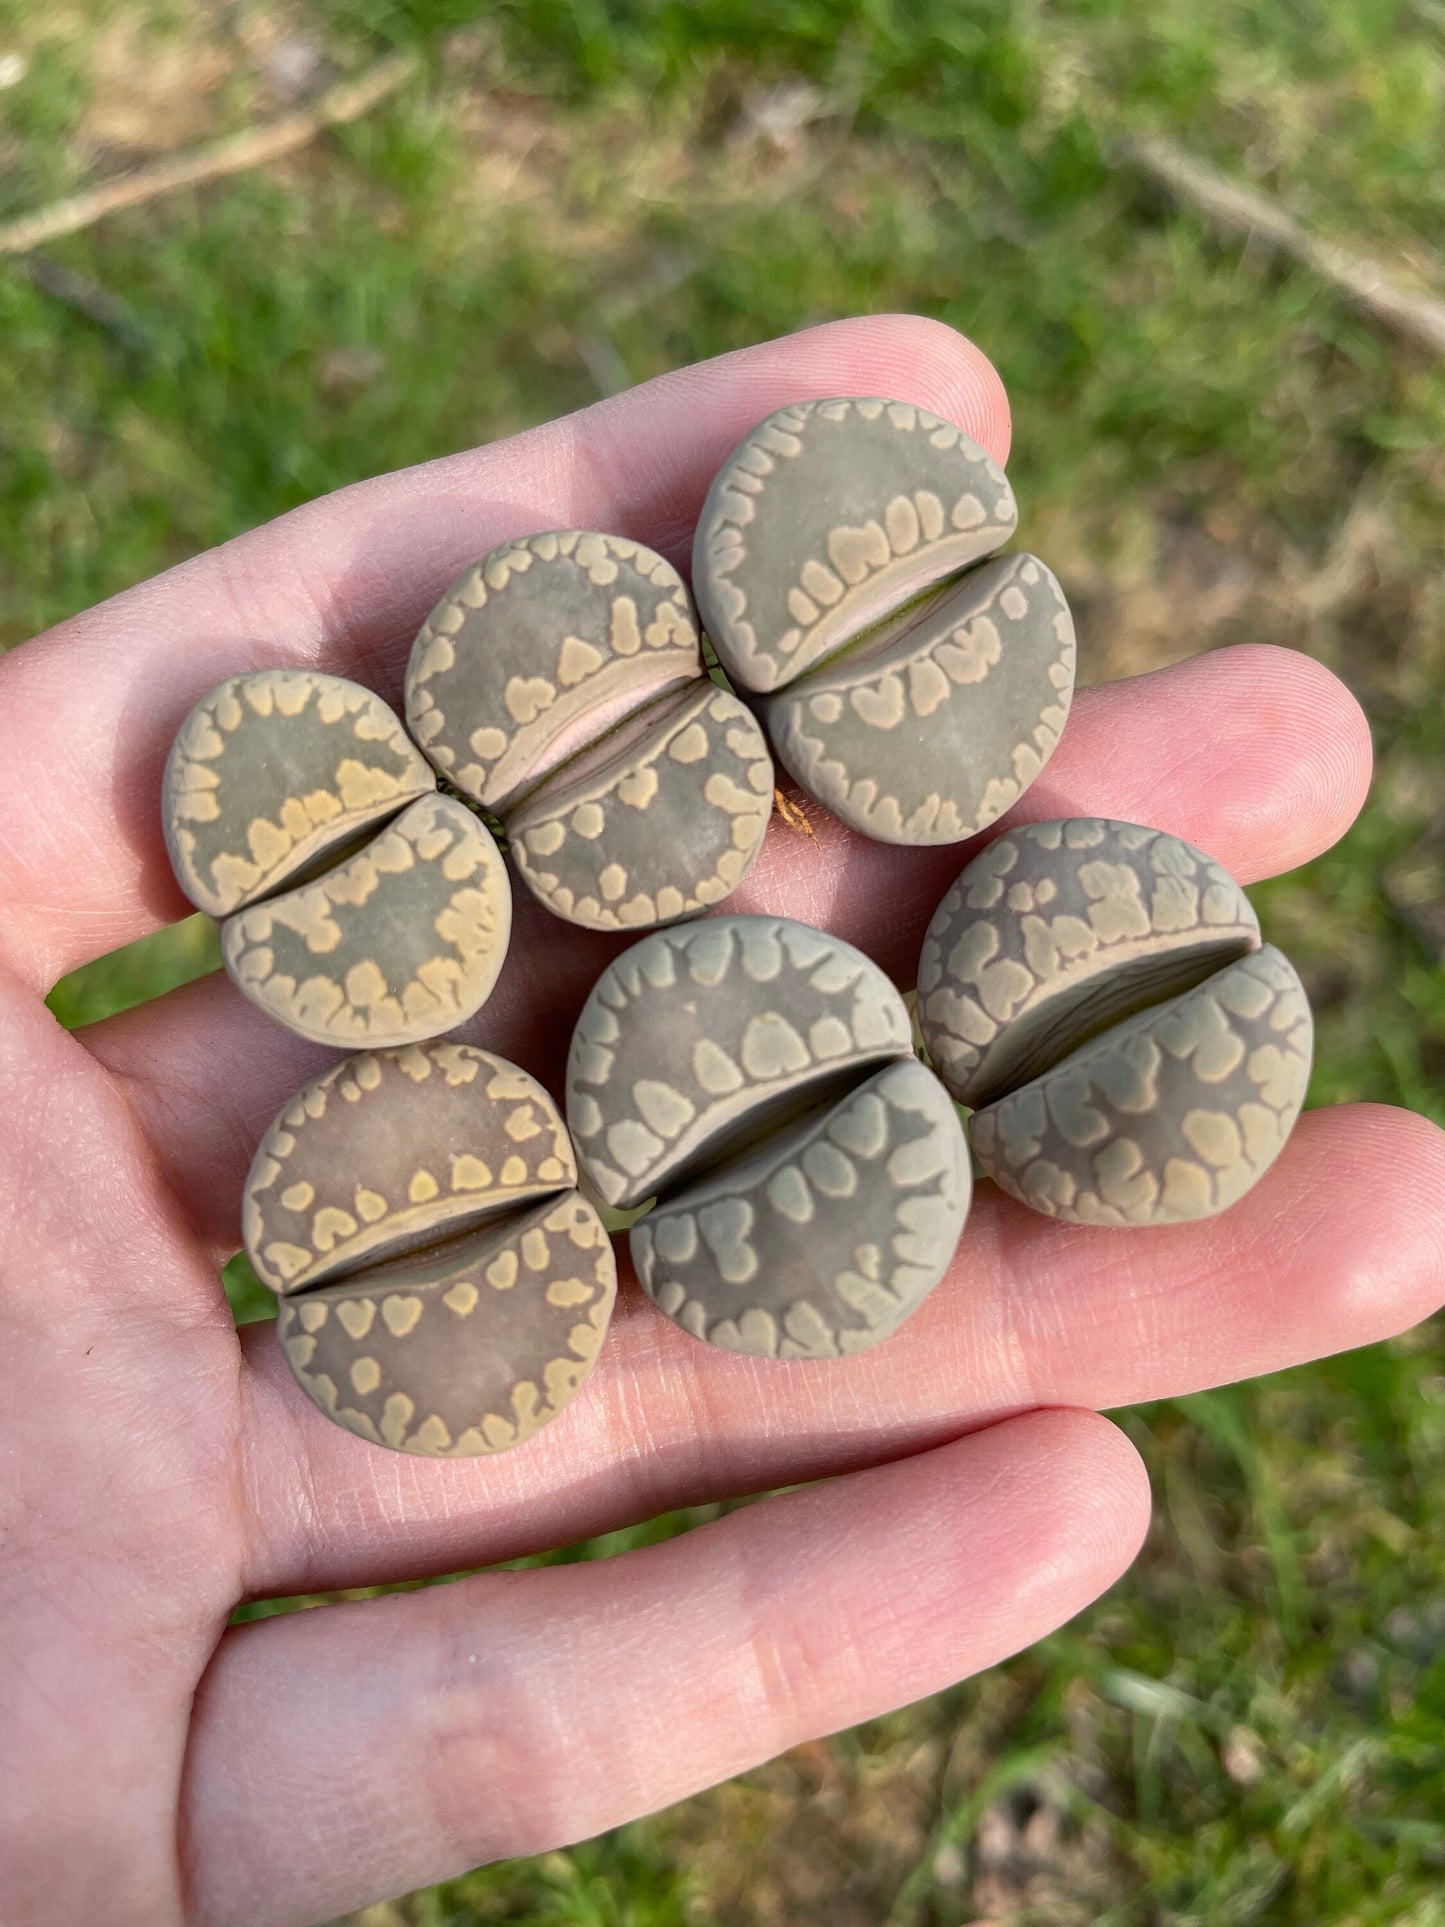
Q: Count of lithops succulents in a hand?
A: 6